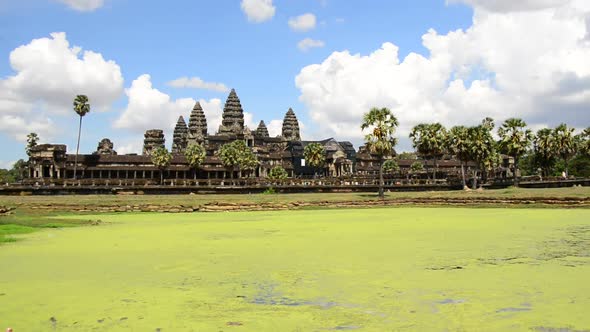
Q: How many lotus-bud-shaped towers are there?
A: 5